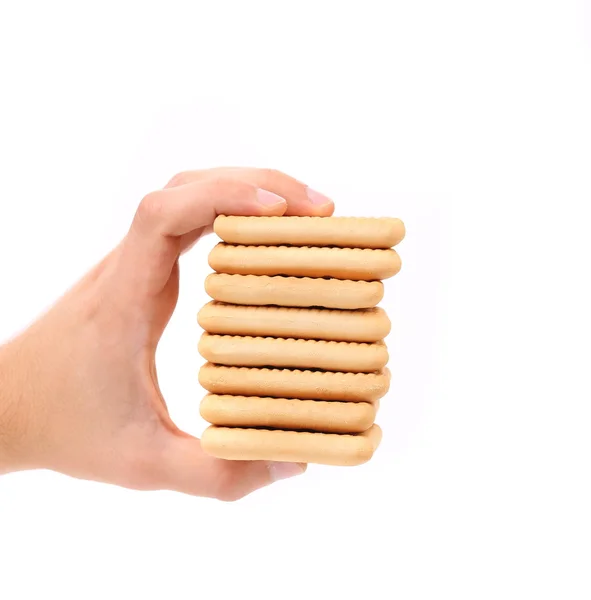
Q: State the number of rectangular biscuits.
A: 8